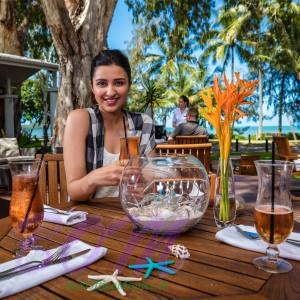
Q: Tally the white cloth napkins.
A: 3